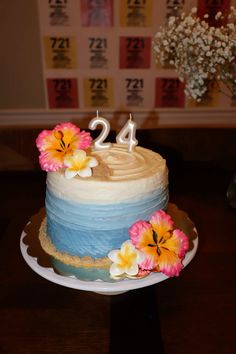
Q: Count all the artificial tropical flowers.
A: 4